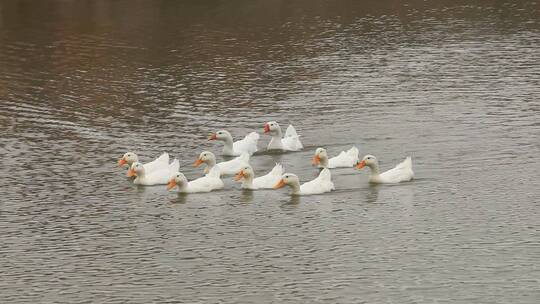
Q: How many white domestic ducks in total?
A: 10